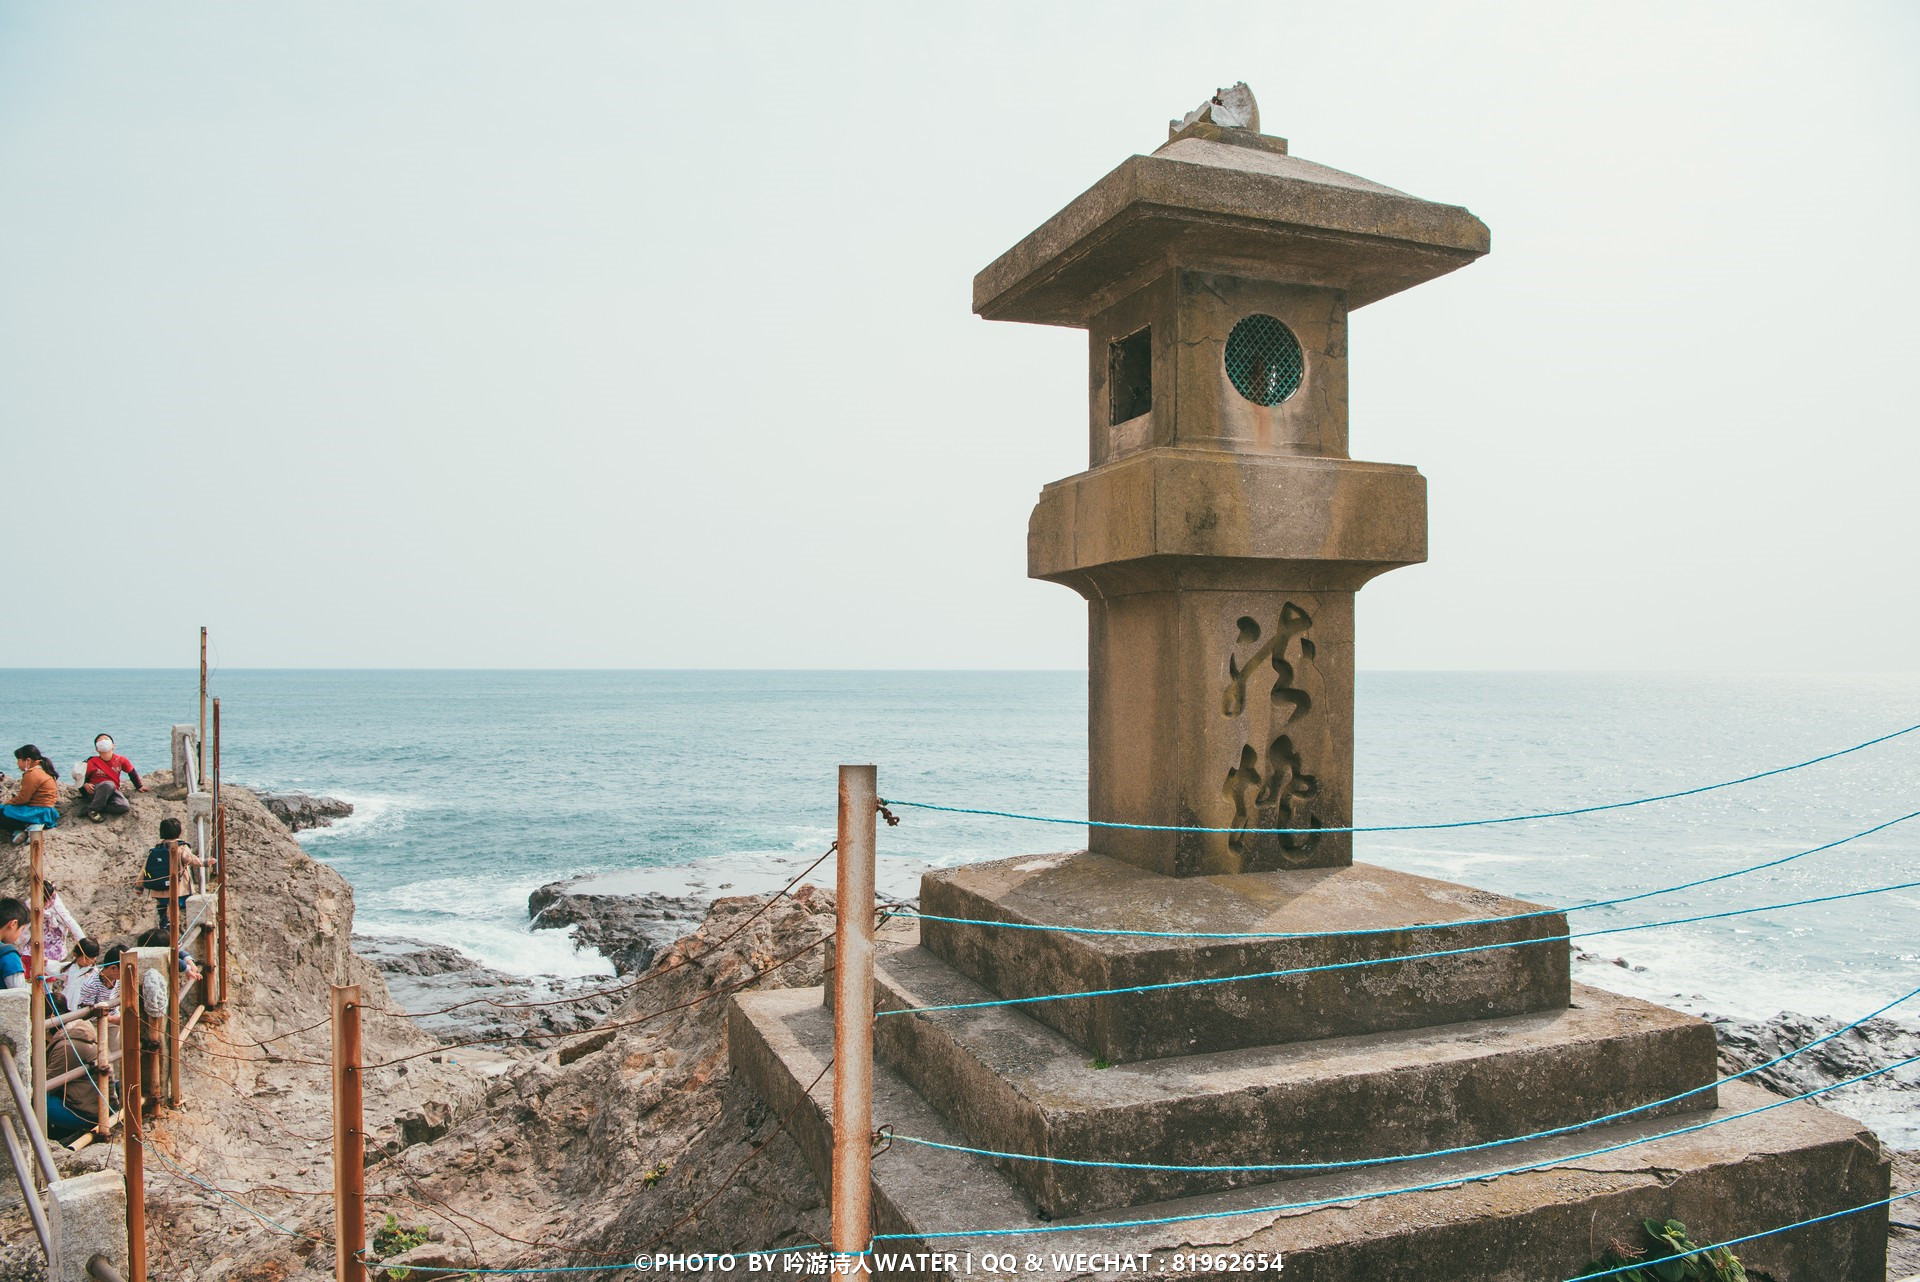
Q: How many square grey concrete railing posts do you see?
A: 6